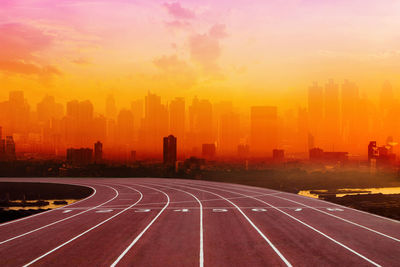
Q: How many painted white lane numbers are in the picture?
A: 8